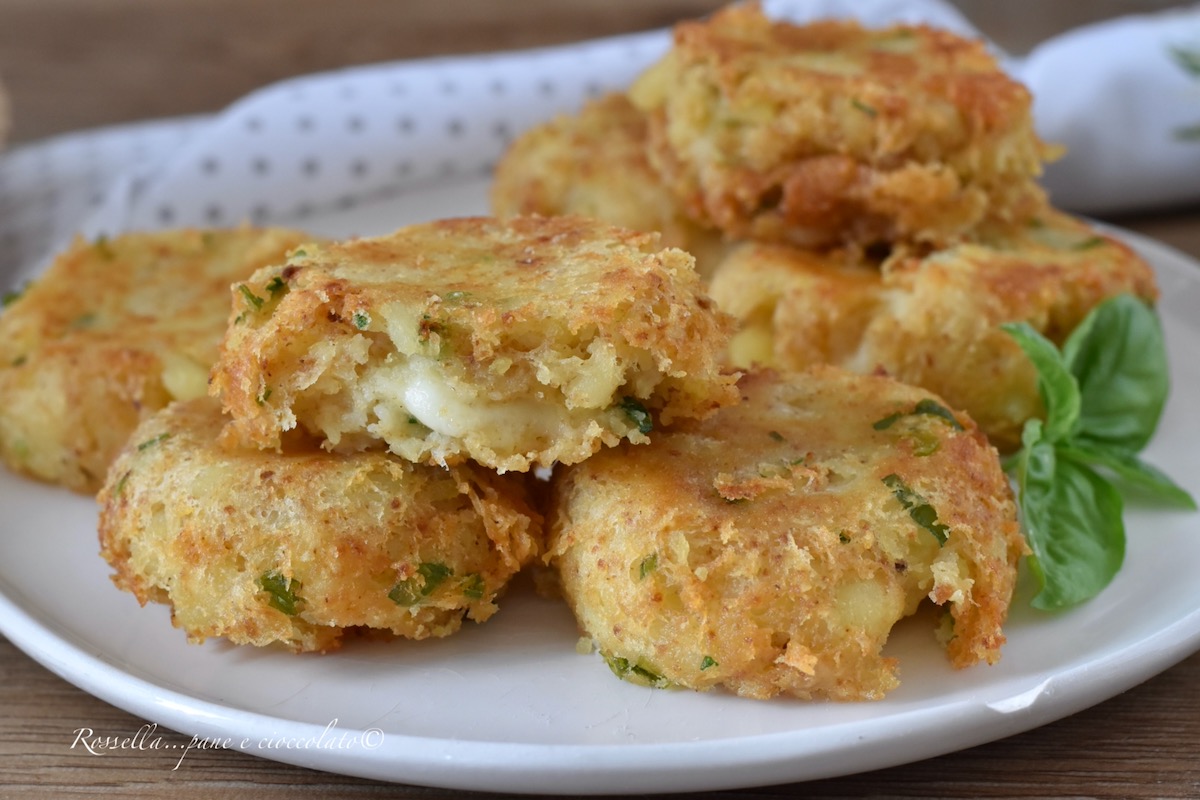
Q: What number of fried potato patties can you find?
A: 7